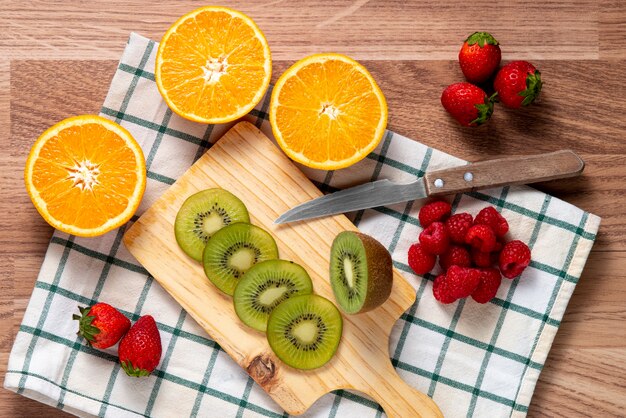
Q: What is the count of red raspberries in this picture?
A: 12